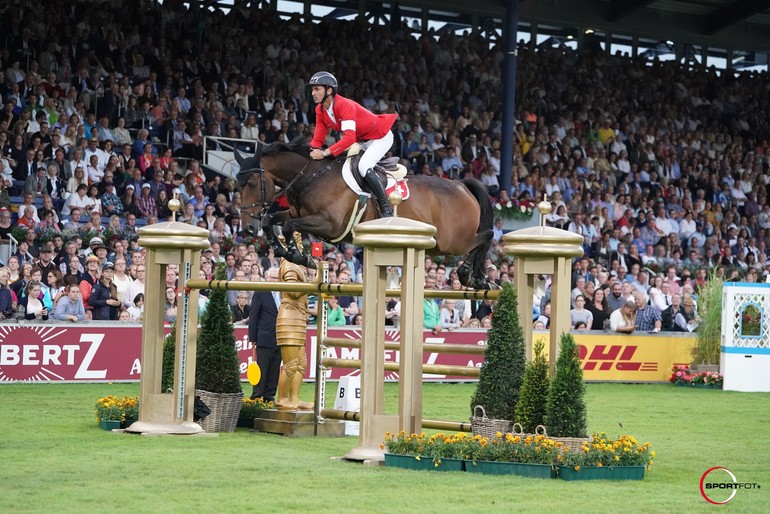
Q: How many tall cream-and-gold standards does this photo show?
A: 3